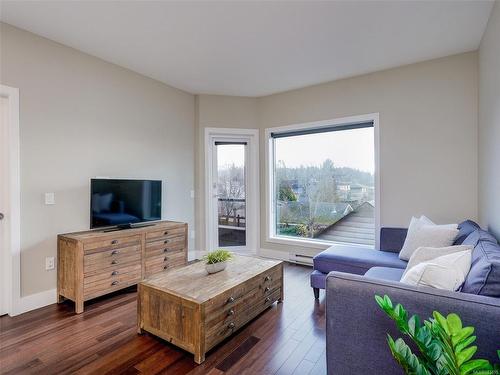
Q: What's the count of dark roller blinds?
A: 2